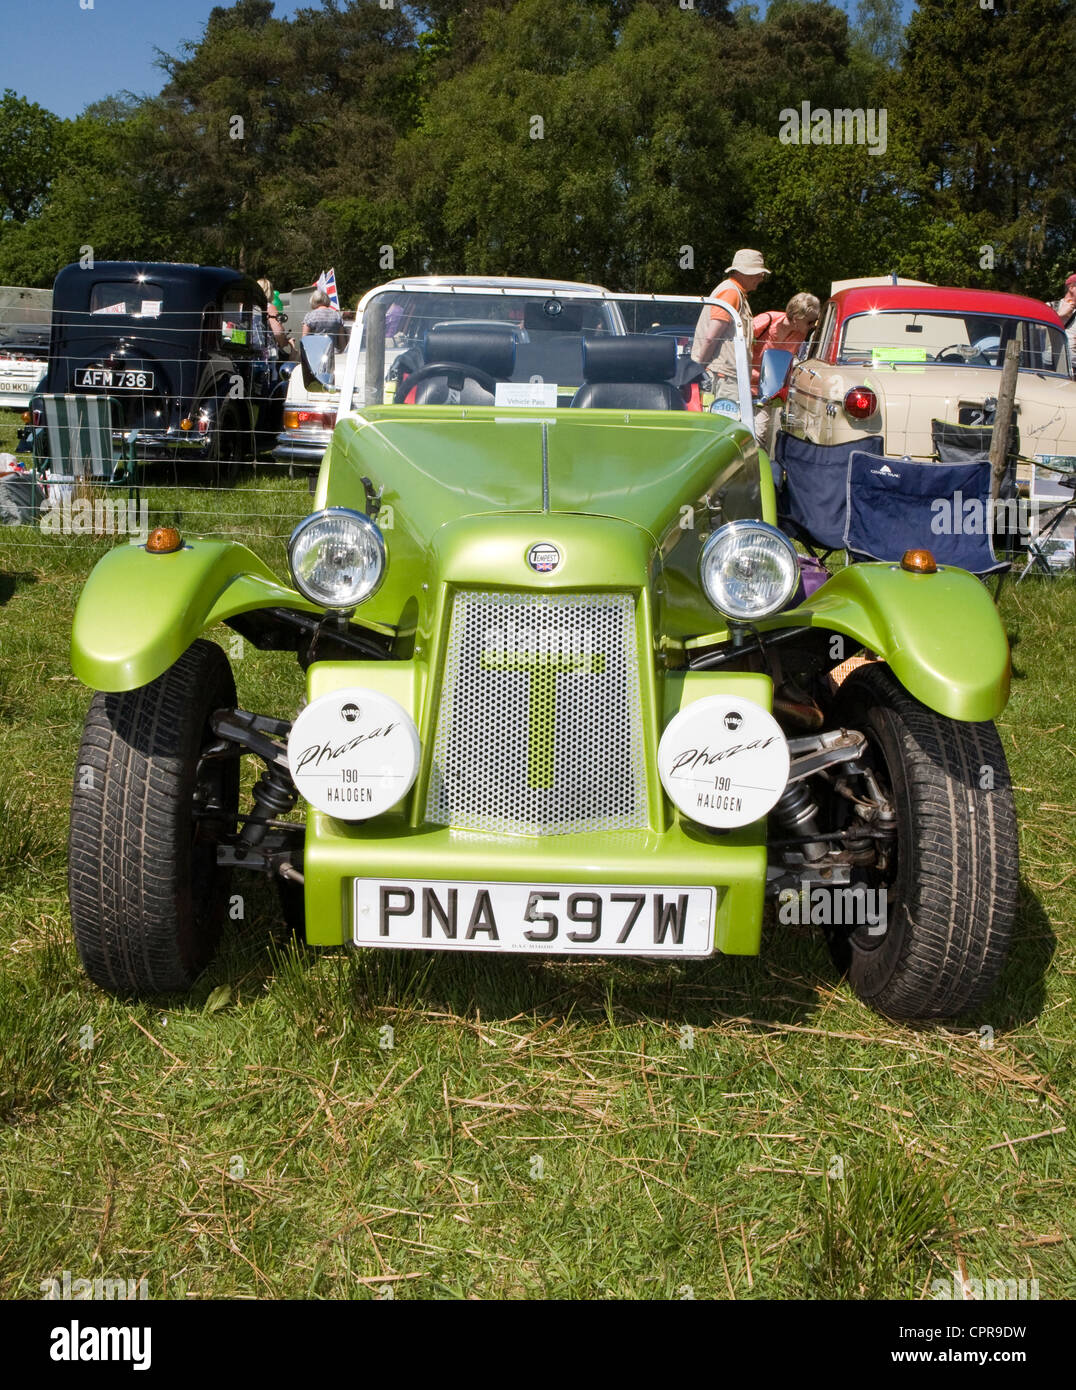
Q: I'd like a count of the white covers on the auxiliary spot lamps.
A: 2